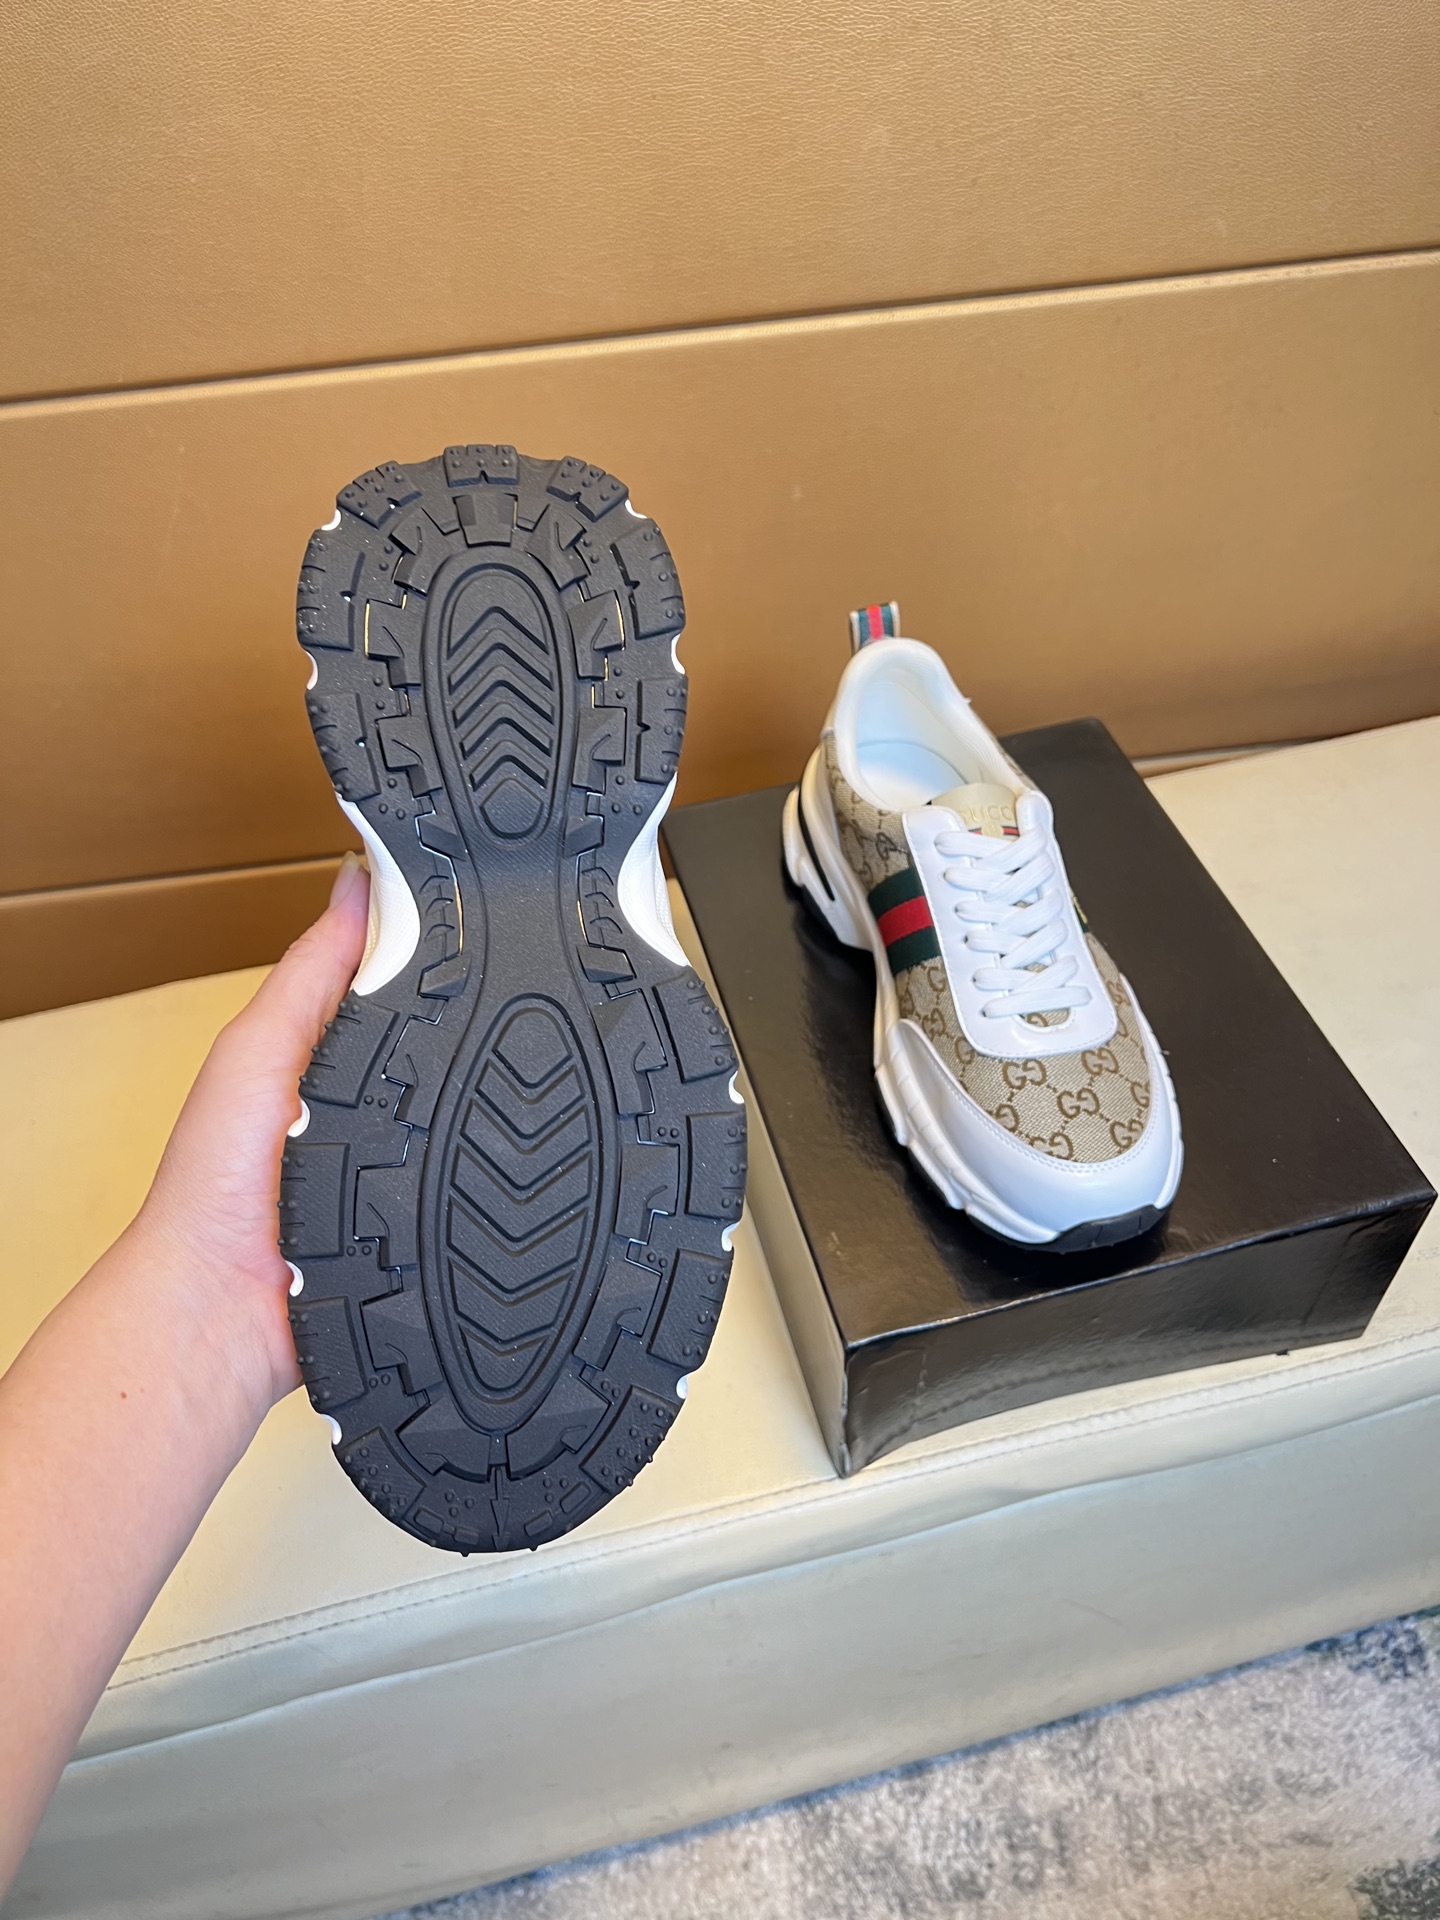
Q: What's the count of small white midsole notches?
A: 10